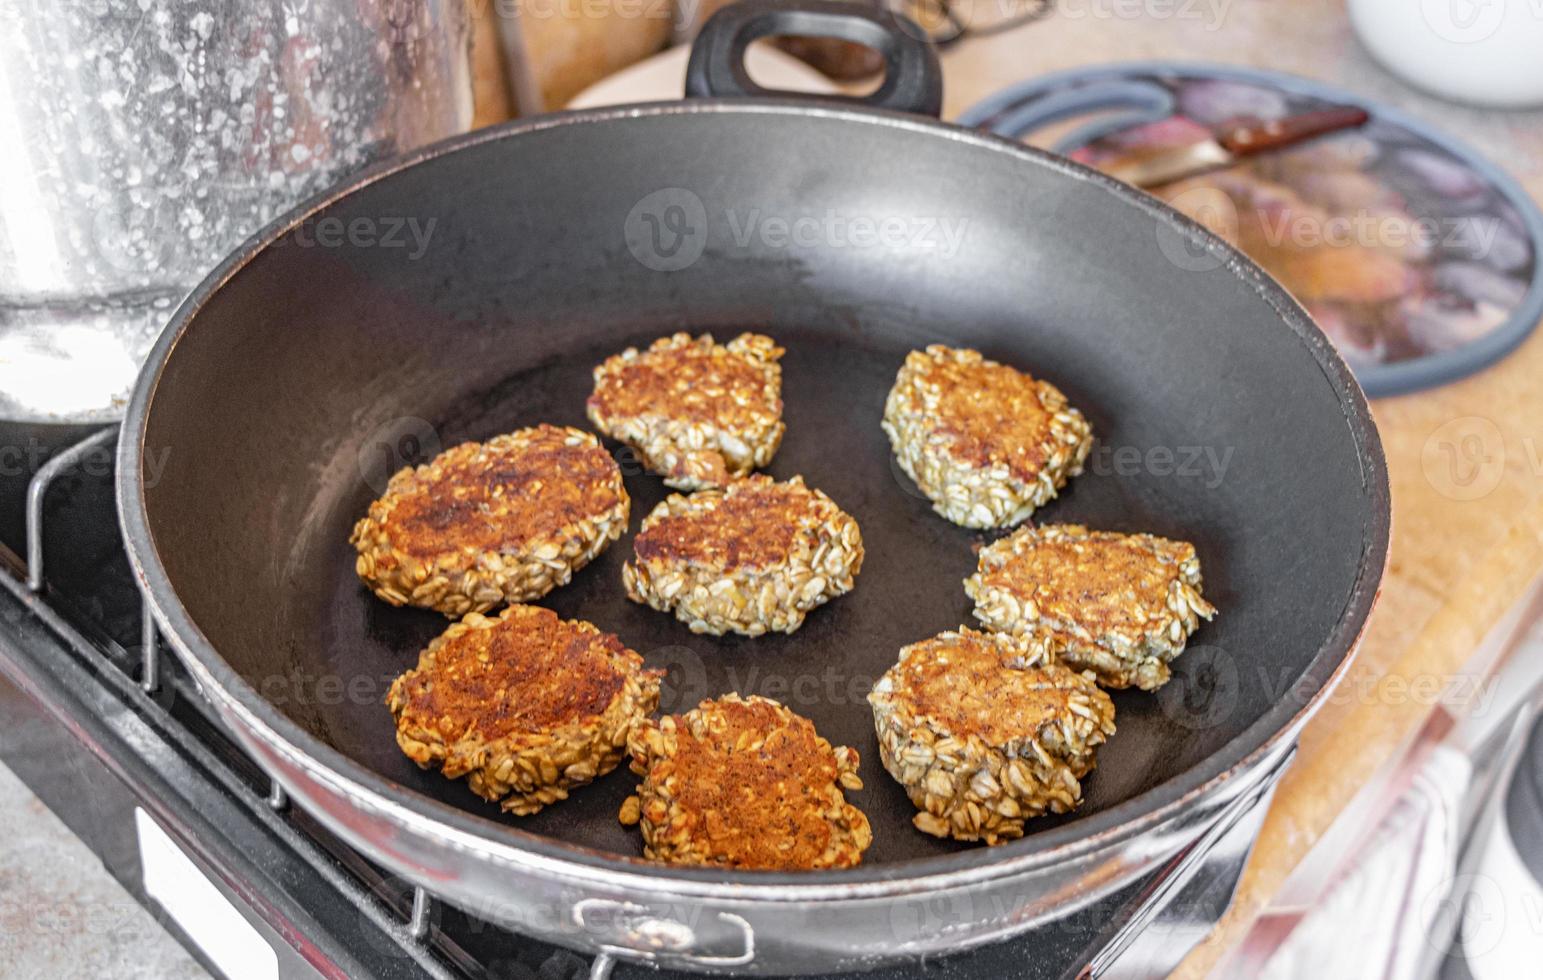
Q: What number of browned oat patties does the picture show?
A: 8